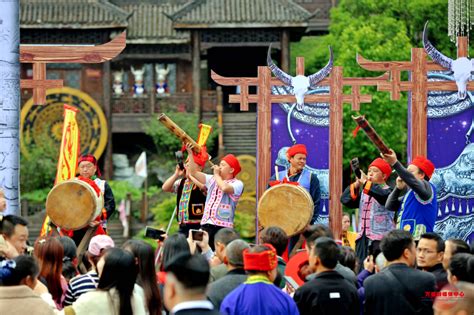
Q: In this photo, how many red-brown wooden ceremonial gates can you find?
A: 3